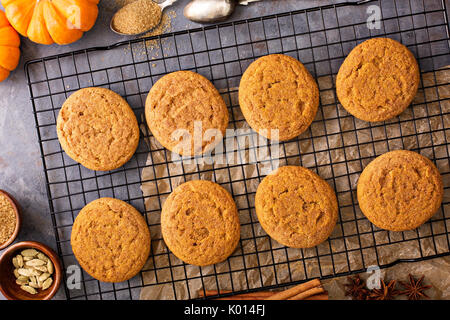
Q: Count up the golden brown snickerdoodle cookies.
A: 8